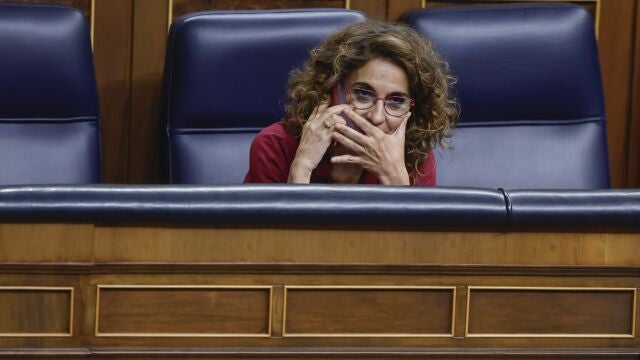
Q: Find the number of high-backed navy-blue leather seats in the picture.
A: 3